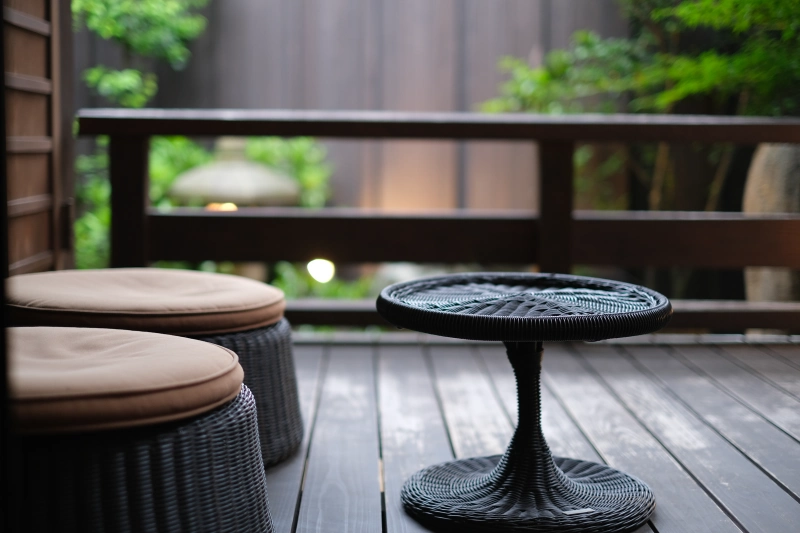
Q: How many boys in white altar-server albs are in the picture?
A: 0